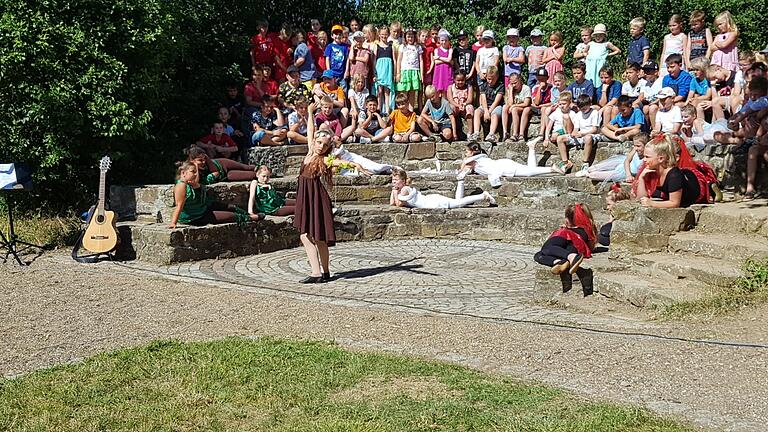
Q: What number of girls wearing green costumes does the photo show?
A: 3